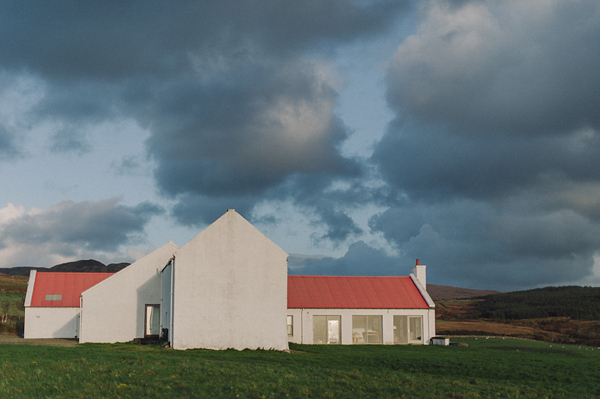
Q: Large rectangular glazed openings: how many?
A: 3